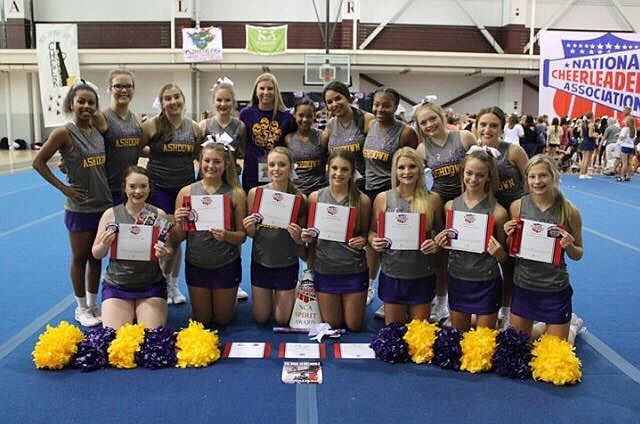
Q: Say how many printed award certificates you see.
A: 10